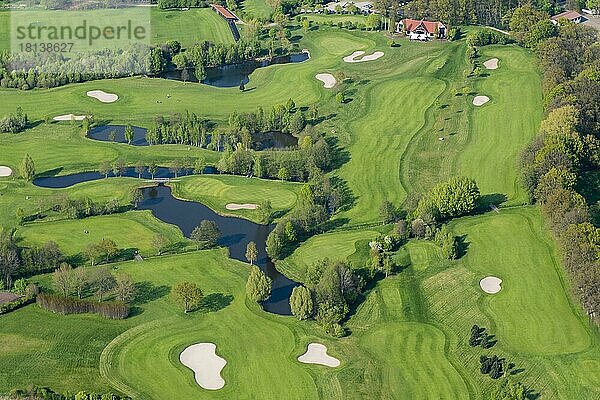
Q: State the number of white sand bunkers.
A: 11